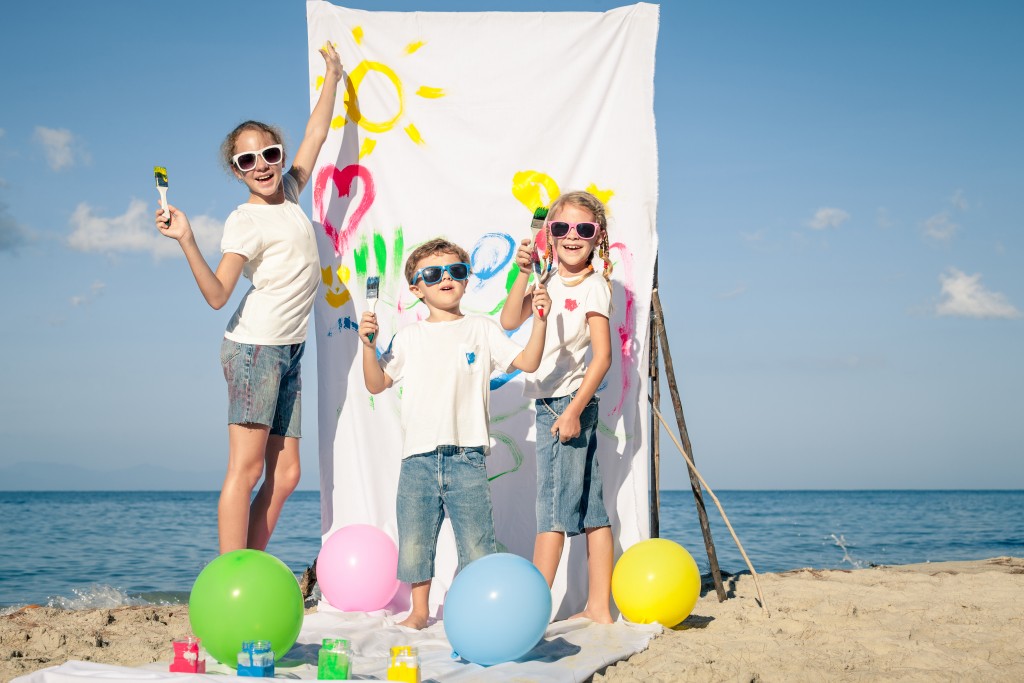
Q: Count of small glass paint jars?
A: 4